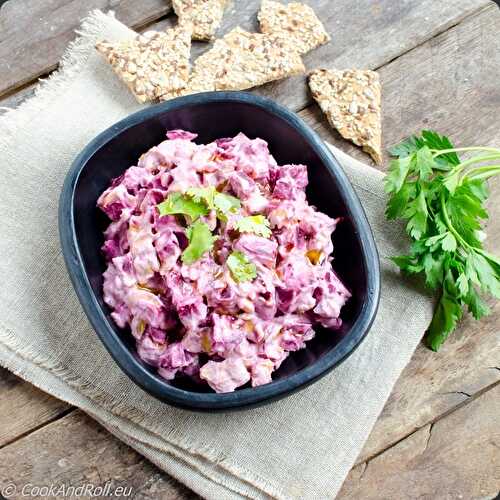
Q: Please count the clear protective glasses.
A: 0